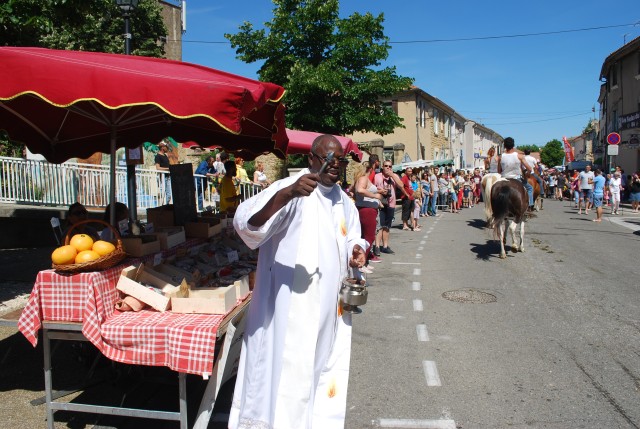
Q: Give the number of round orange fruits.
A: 4